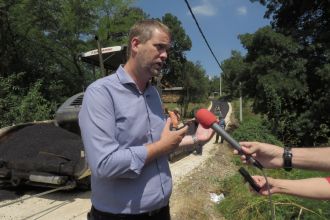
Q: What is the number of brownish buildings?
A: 1